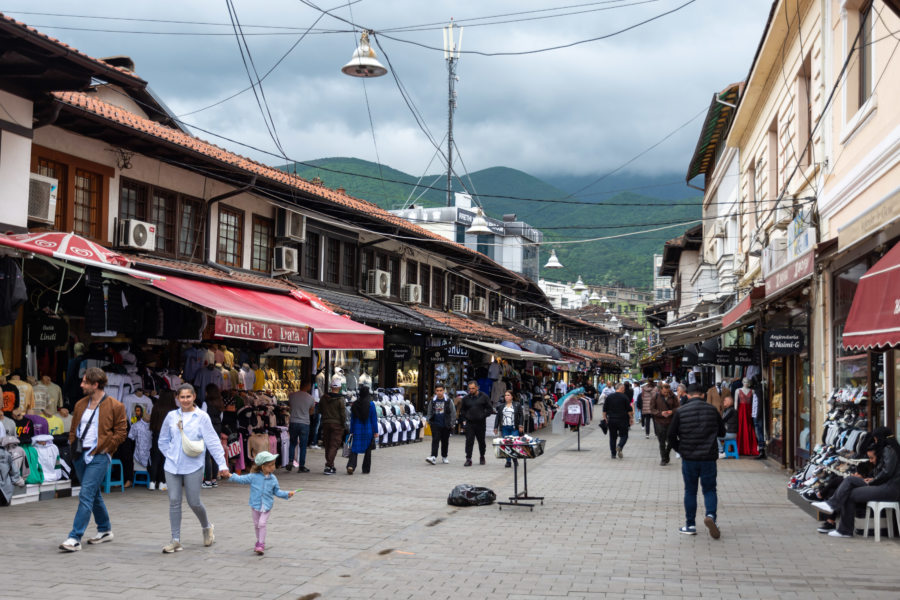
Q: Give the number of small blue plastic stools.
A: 3